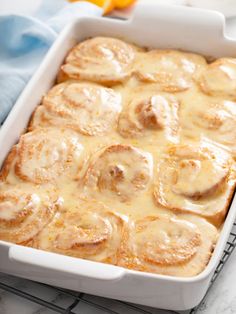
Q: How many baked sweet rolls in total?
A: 12